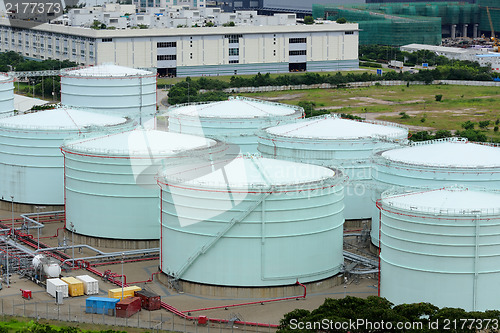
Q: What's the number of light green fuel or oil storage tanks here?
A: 9